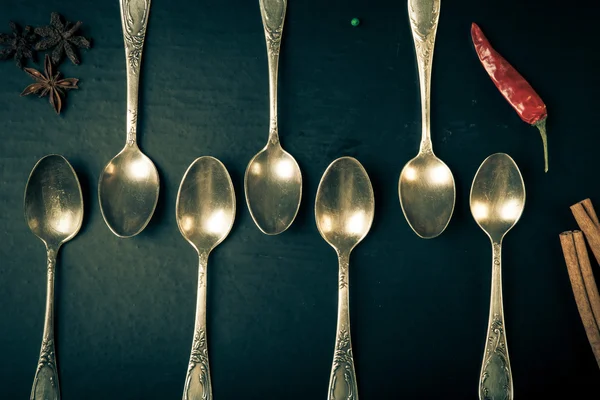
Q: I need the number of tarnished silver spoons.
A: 7